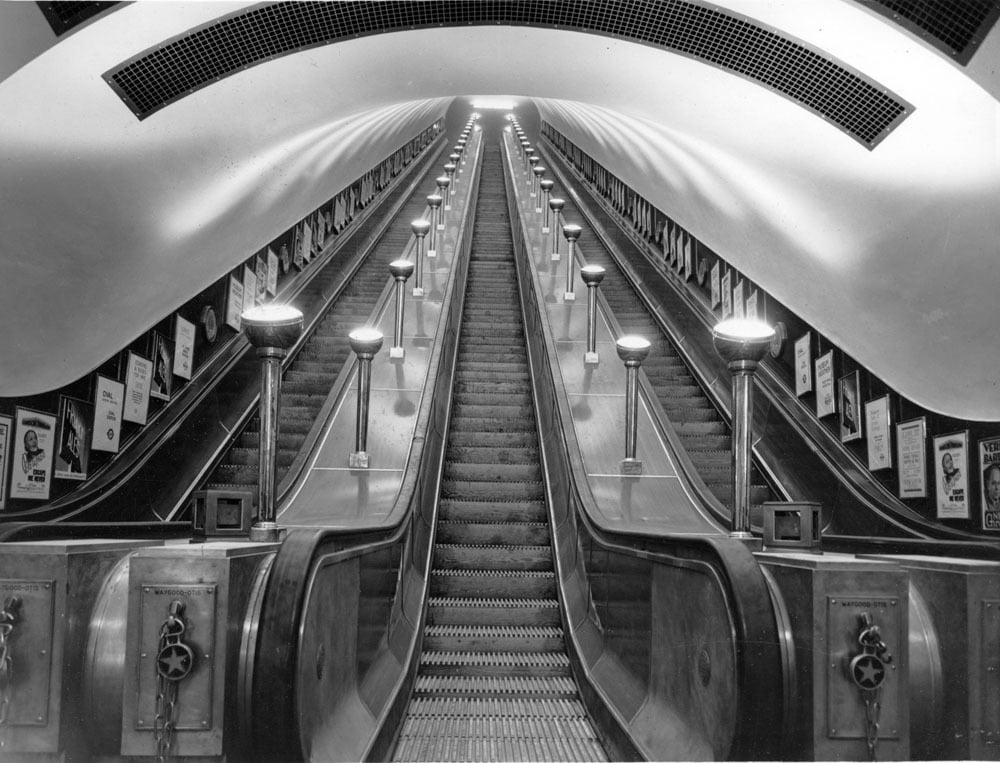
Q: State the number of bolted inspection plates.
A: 4